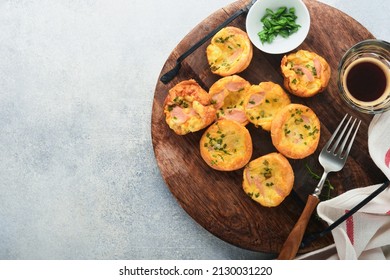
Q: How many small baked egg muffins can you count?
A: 8